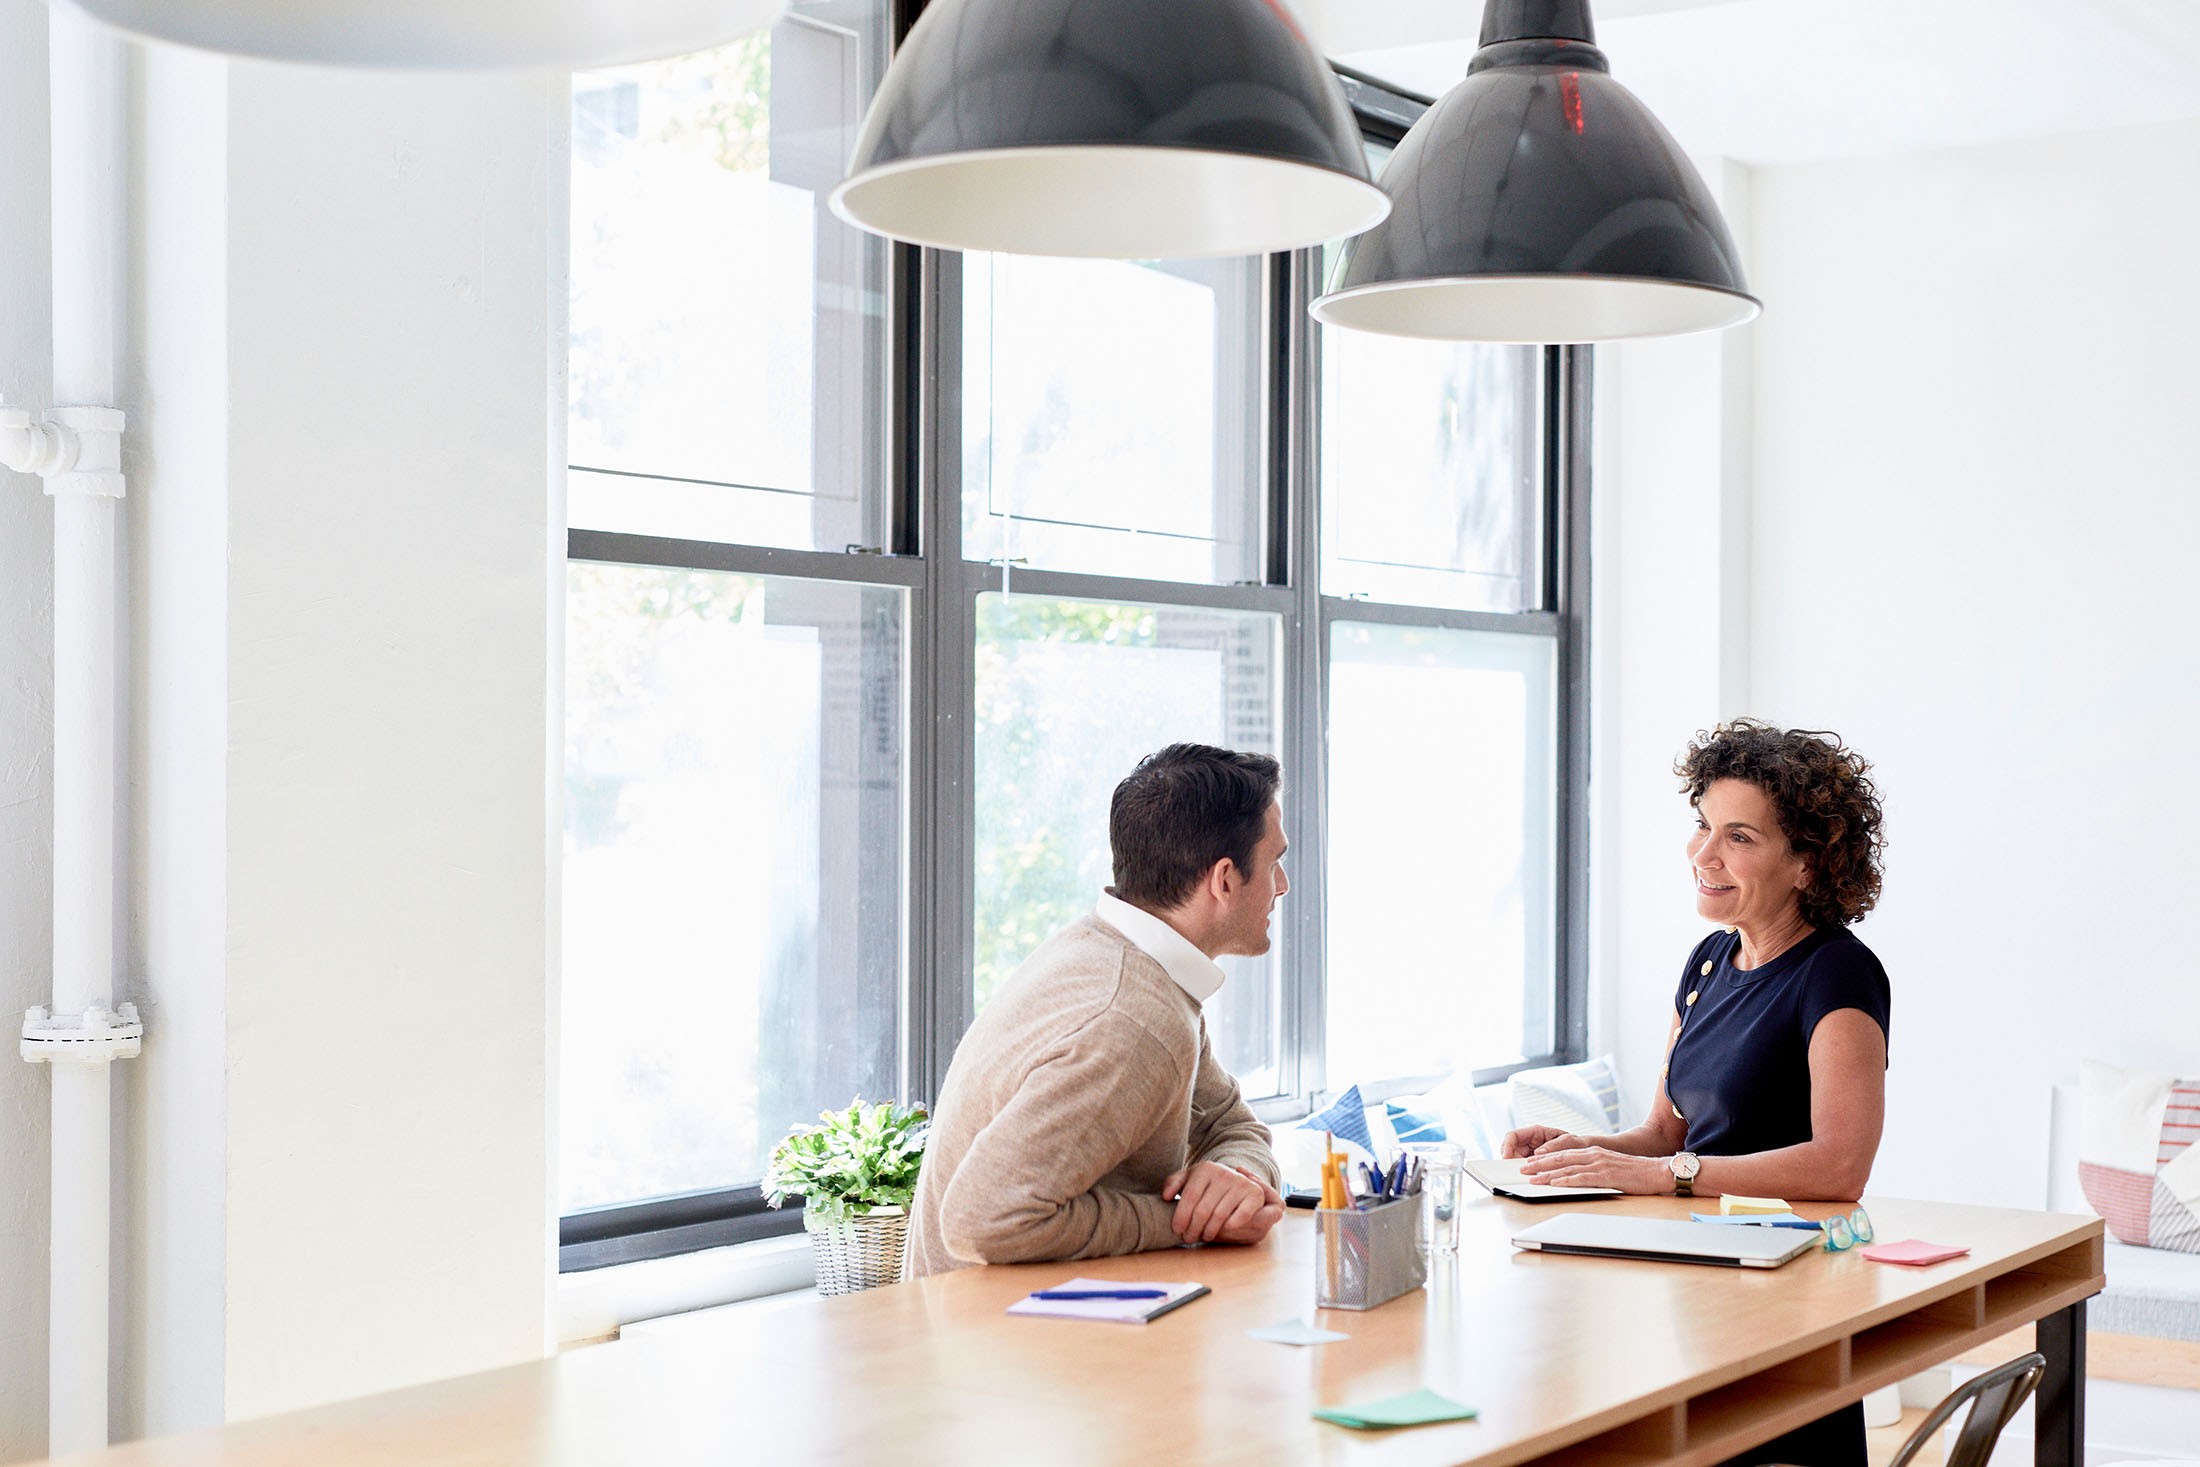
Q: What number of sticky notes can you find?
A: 5